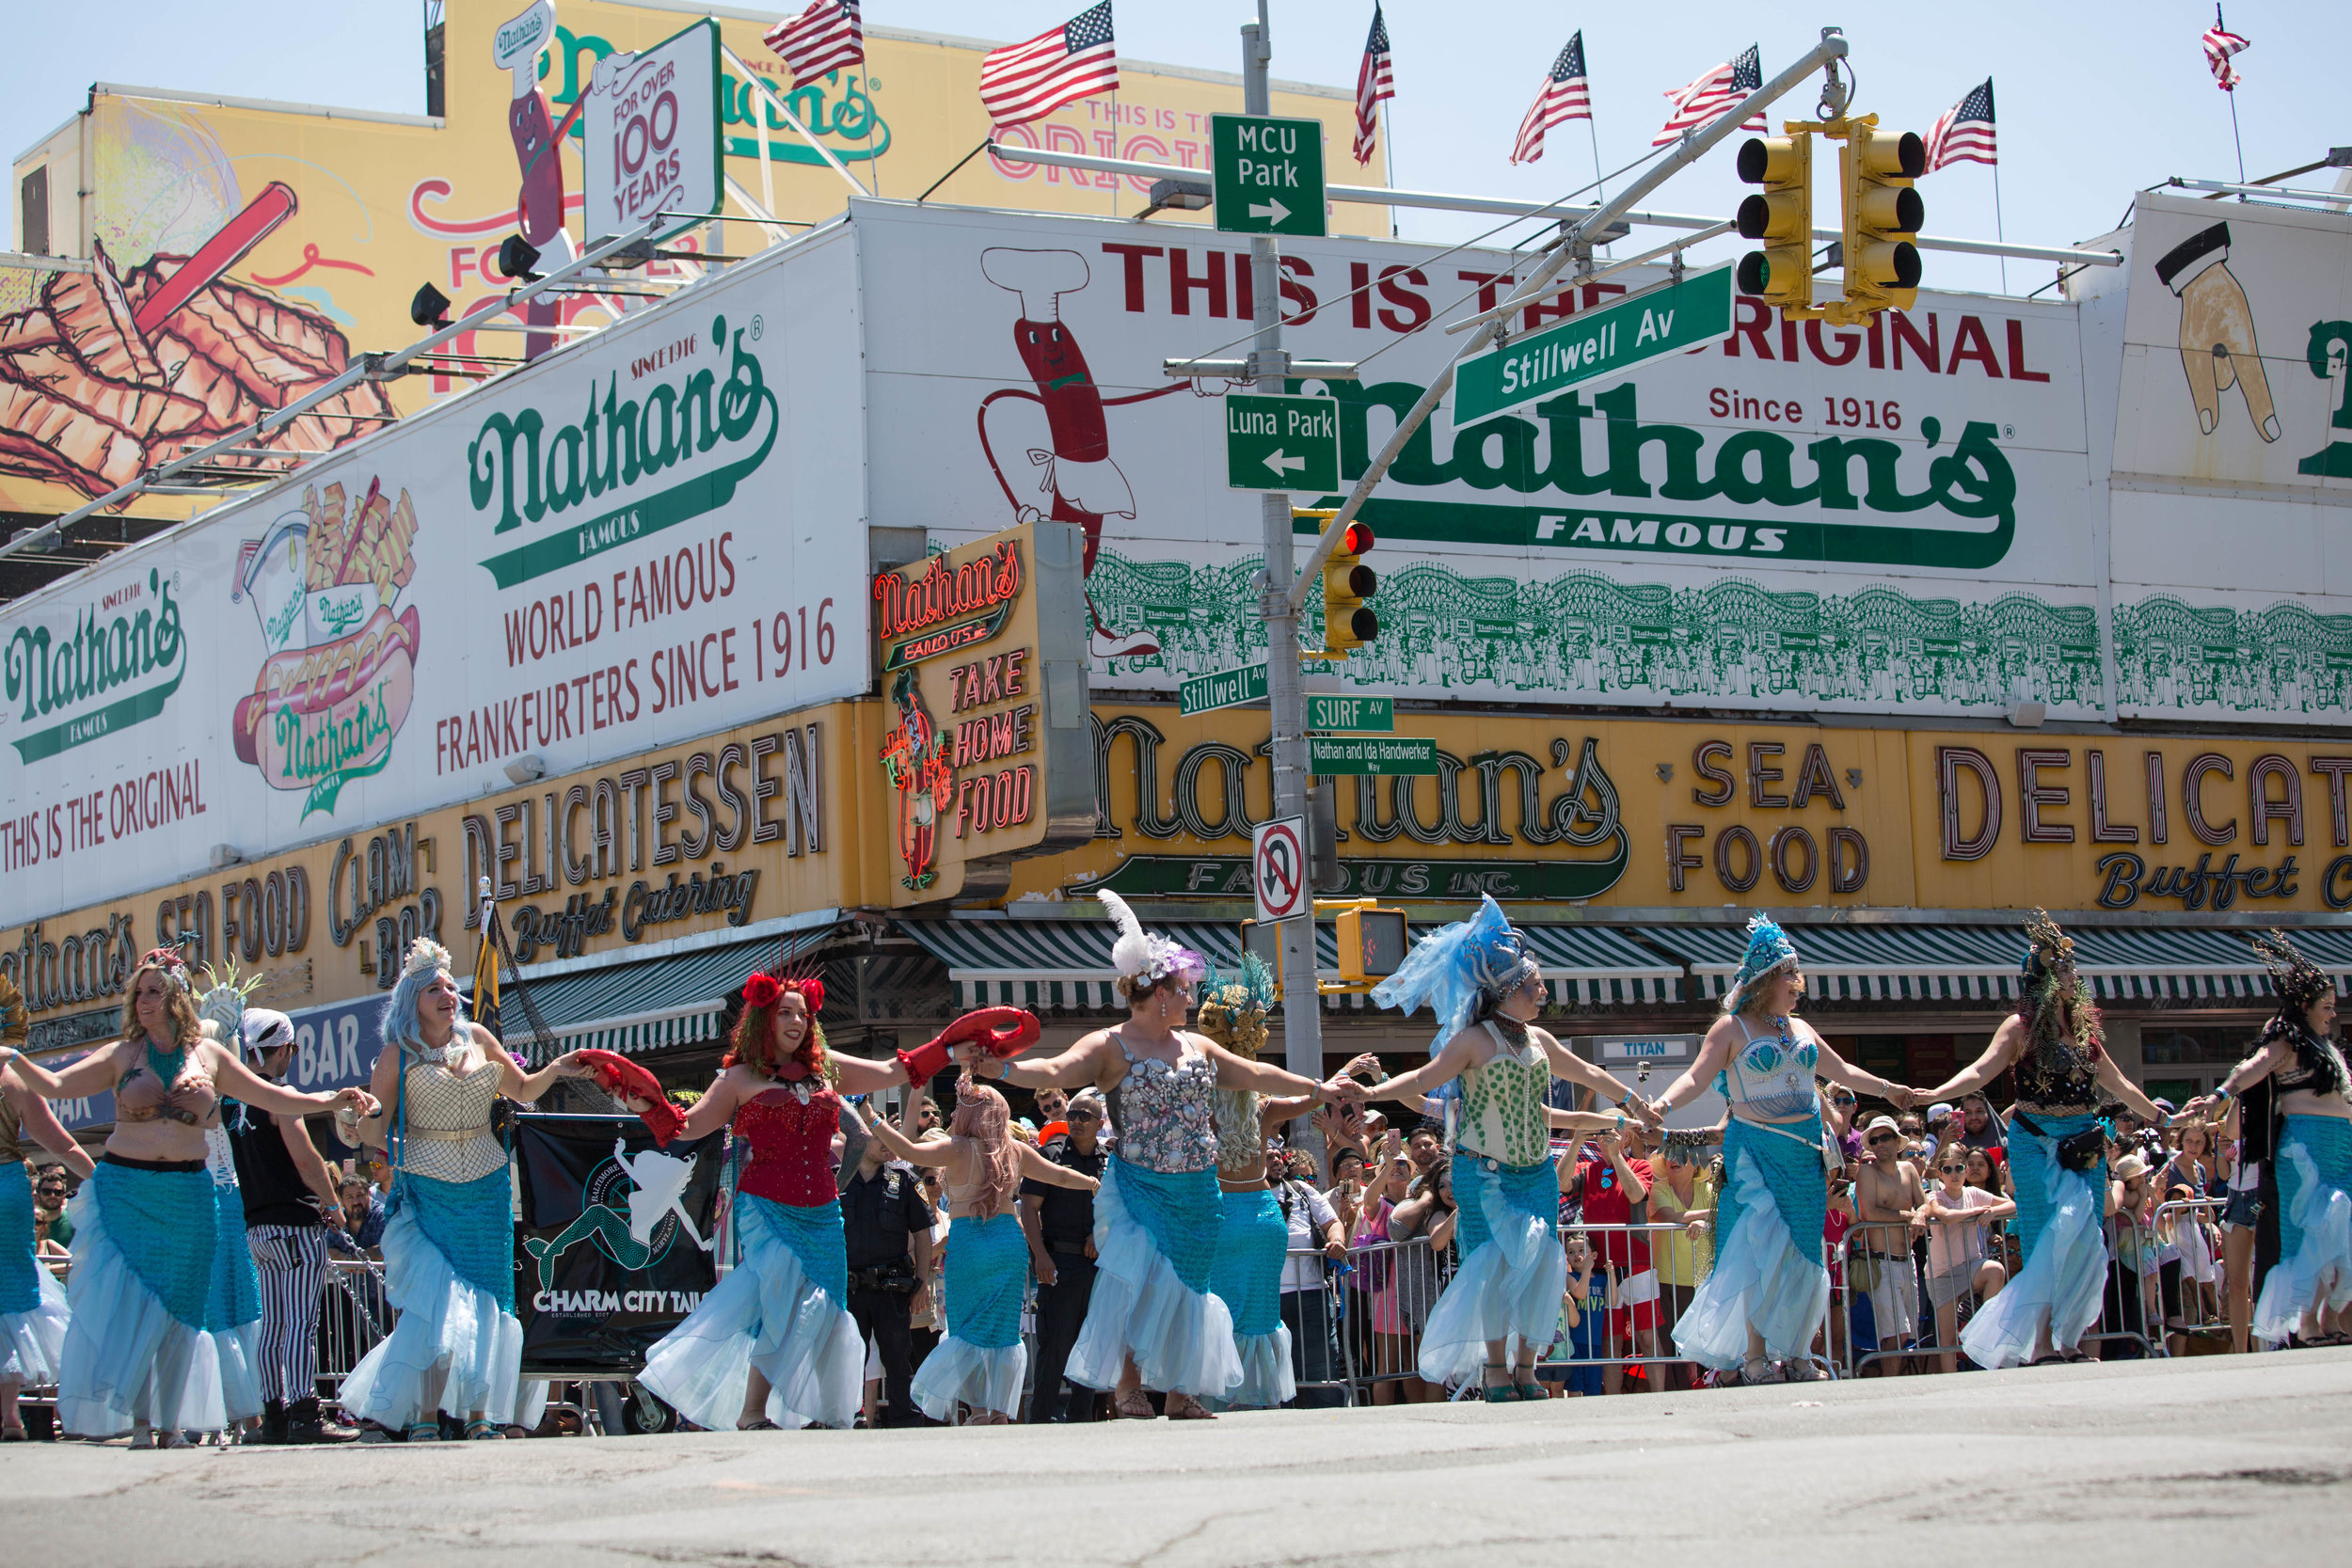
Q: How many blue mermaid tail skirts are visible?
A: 12